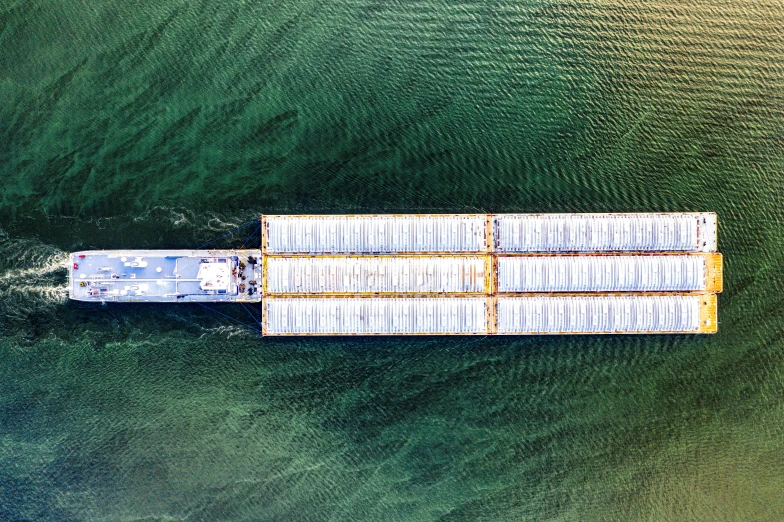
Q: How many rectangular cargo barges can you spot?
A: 6